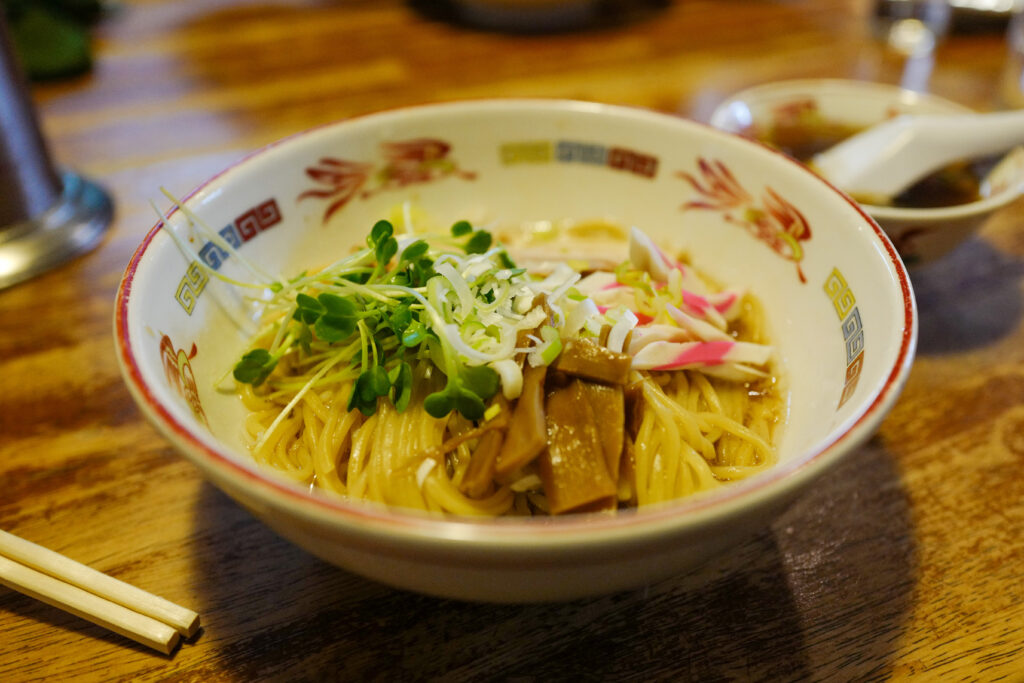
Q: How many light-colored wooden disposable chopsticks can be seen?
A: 2